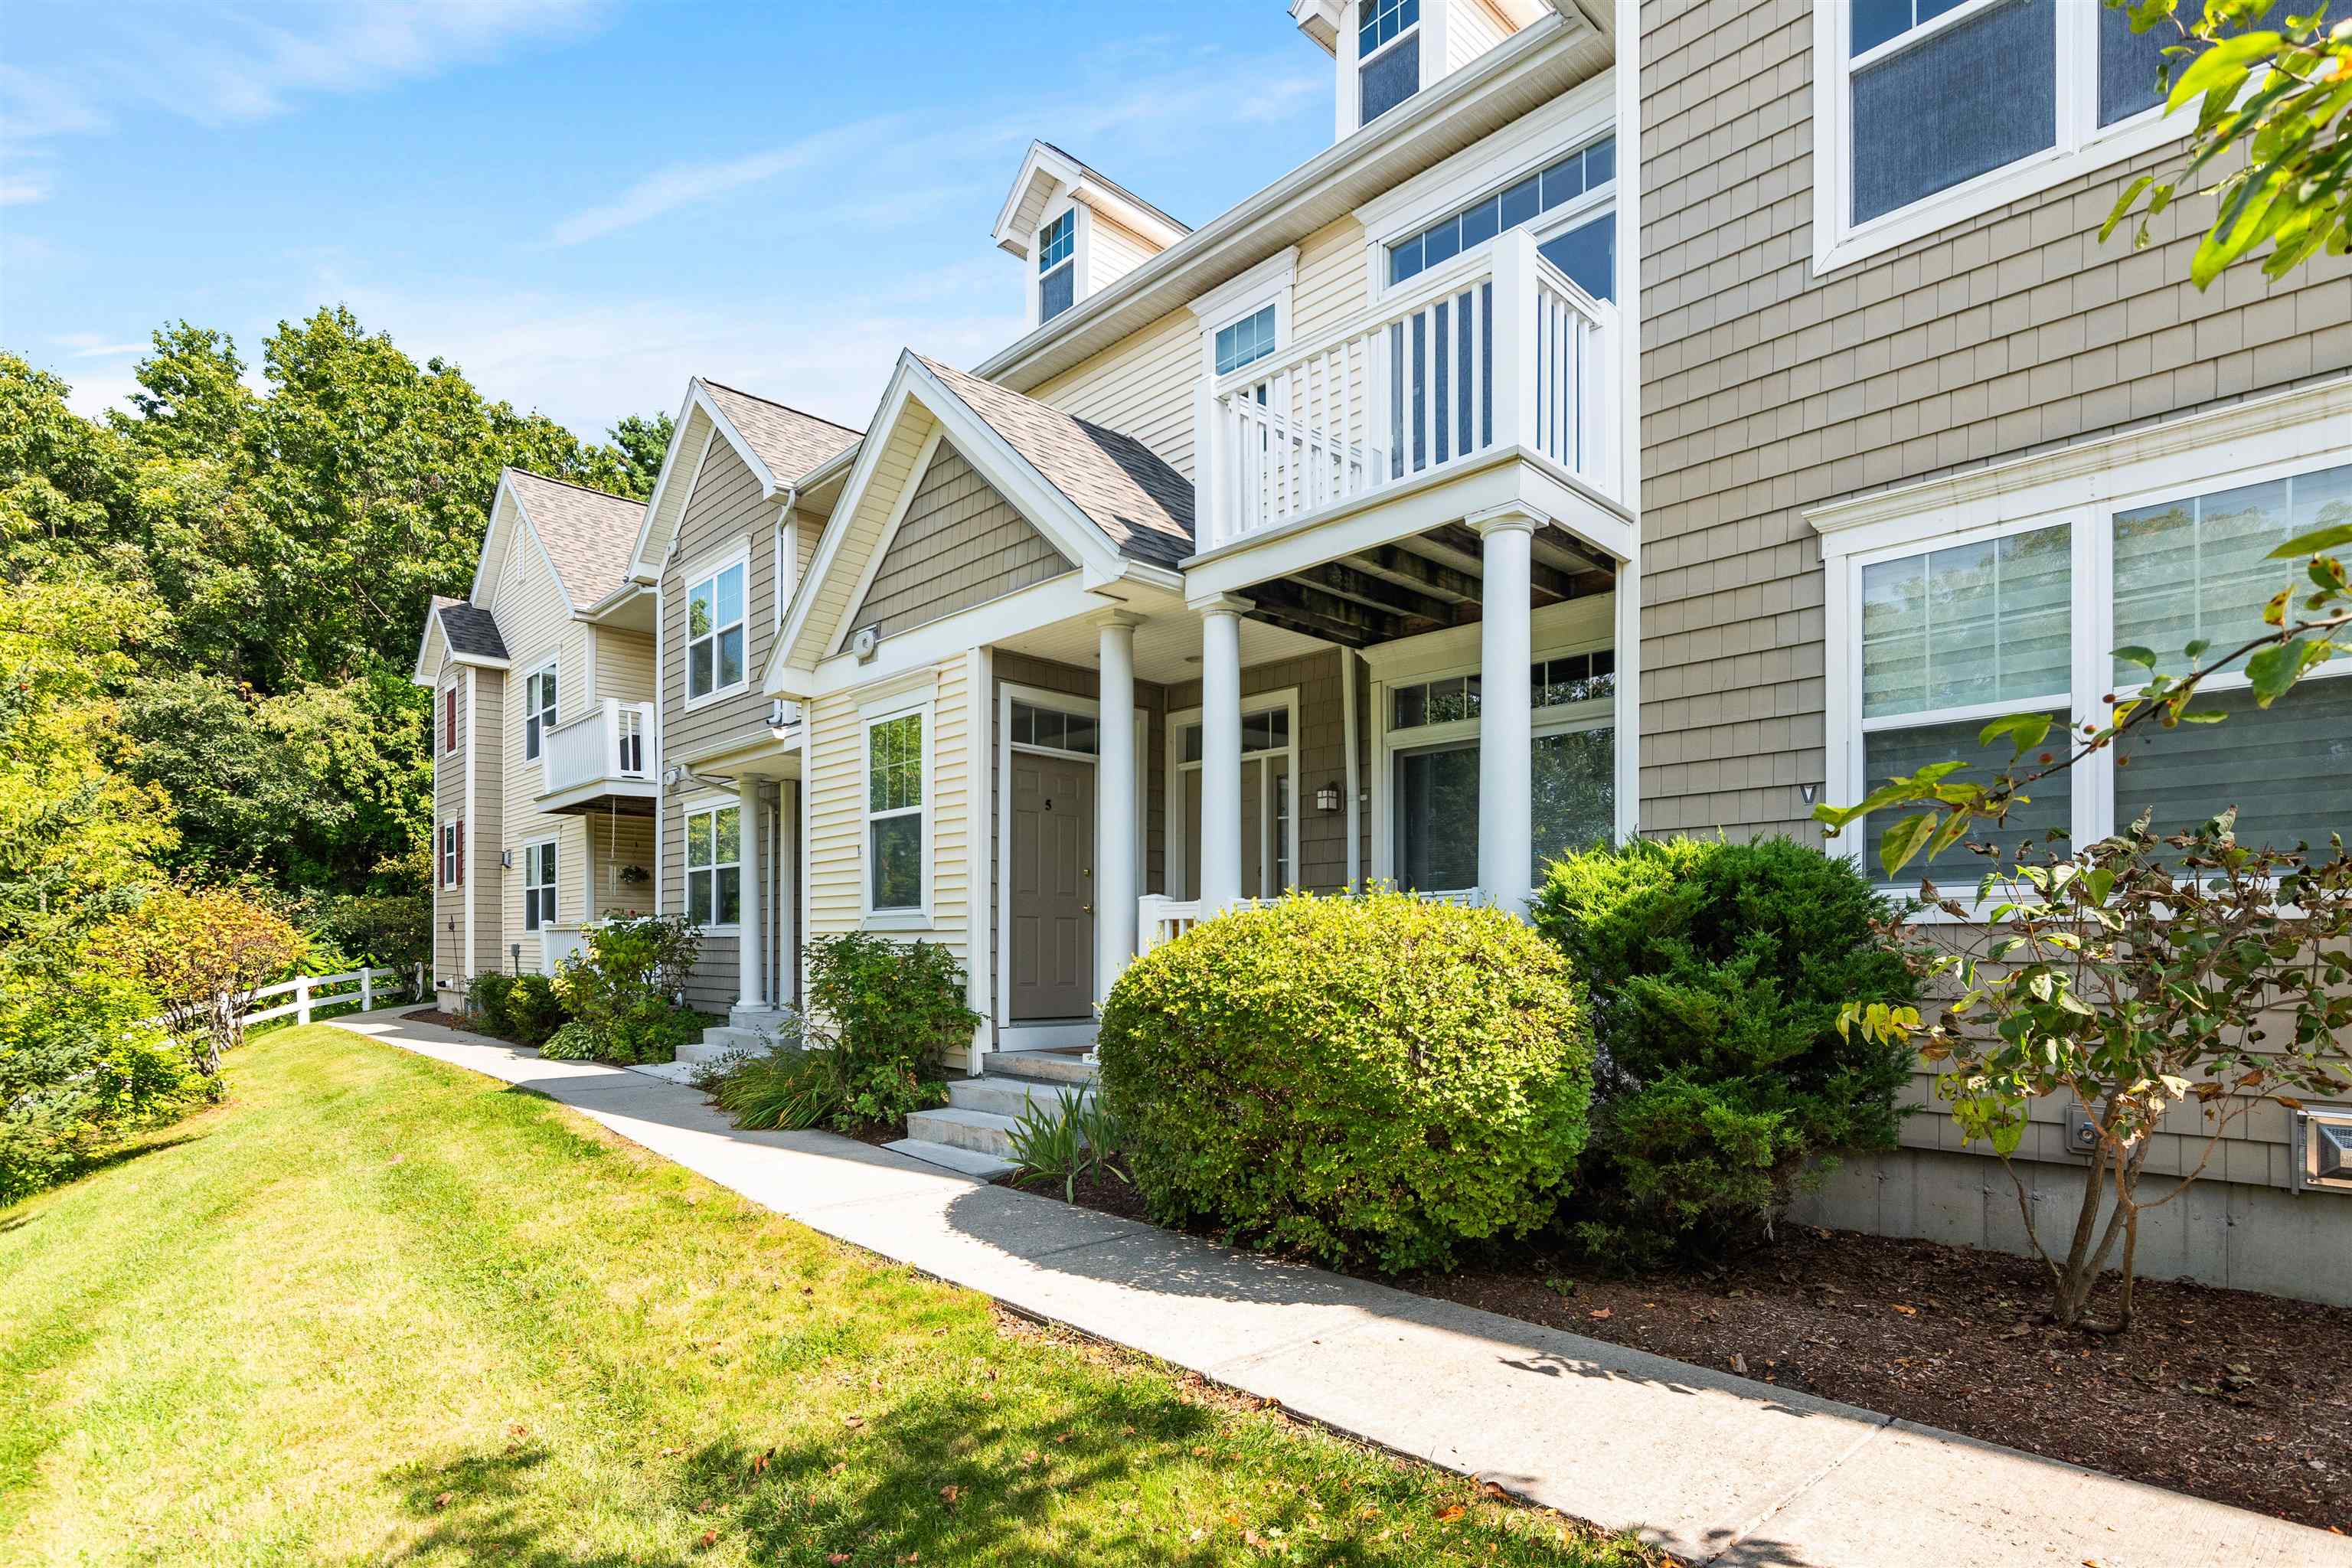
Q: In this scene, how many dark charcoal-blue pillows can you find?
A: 0